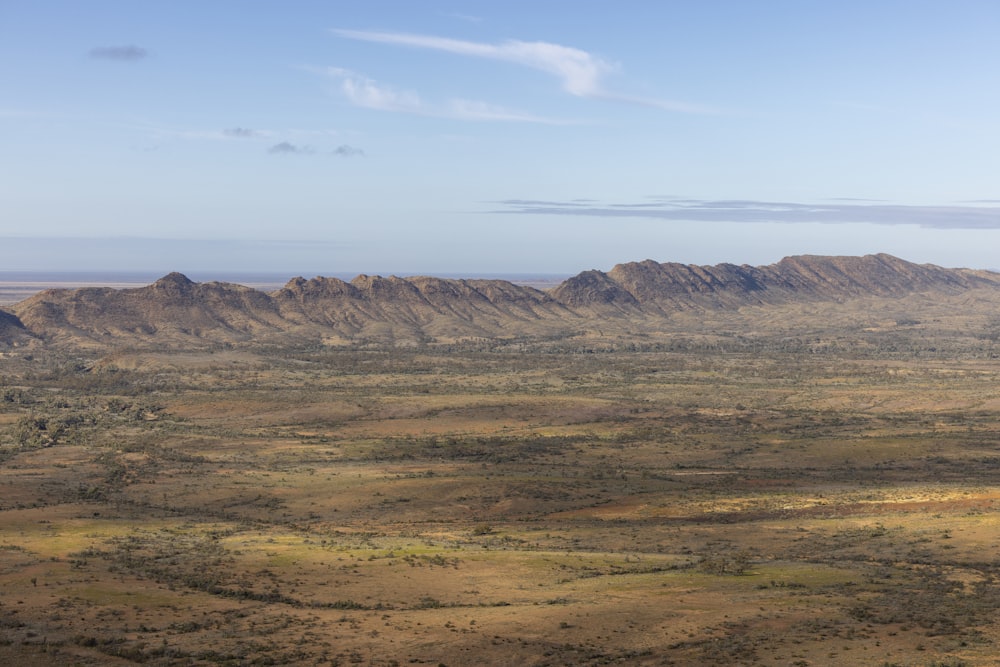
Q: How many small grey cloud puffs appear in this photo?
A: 4